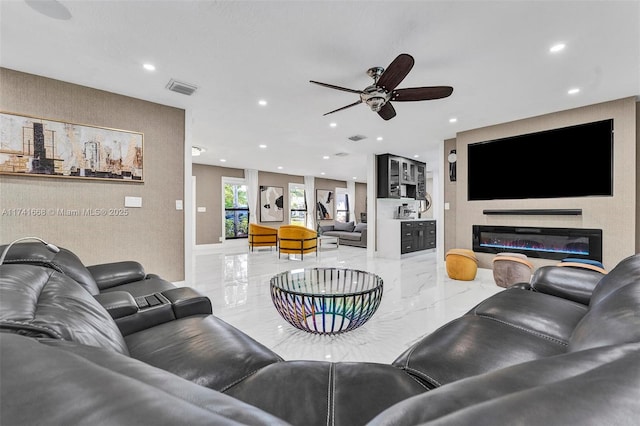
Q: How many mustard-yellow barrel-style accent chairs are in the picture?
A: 2